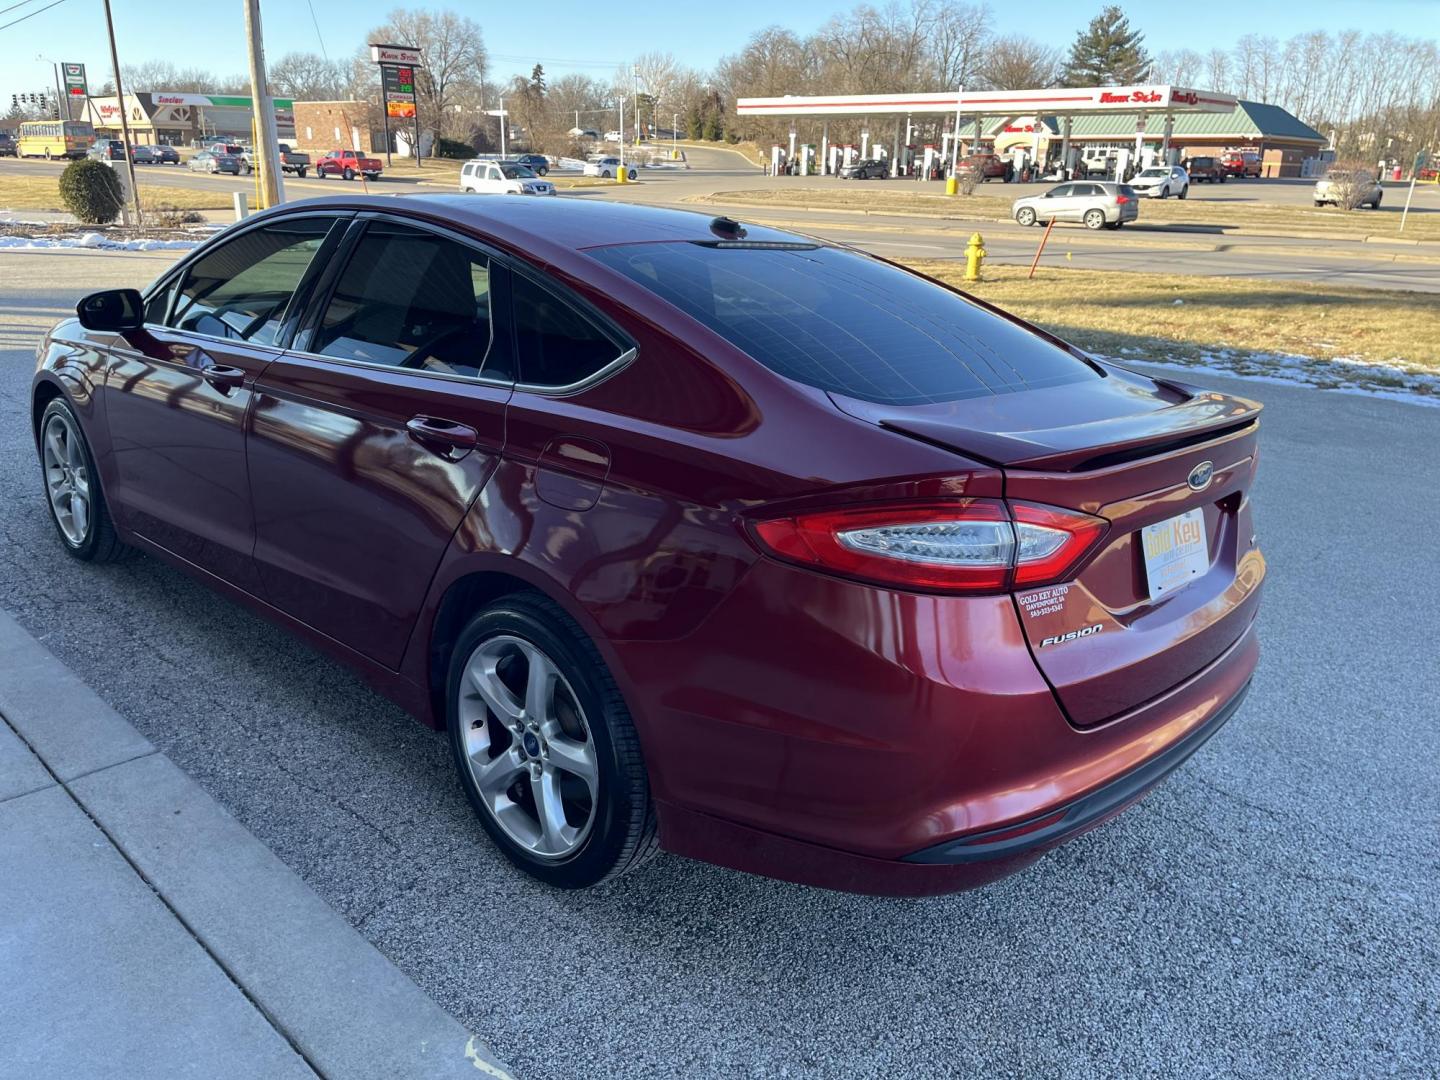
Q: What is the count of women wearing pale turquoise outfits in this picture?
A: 0